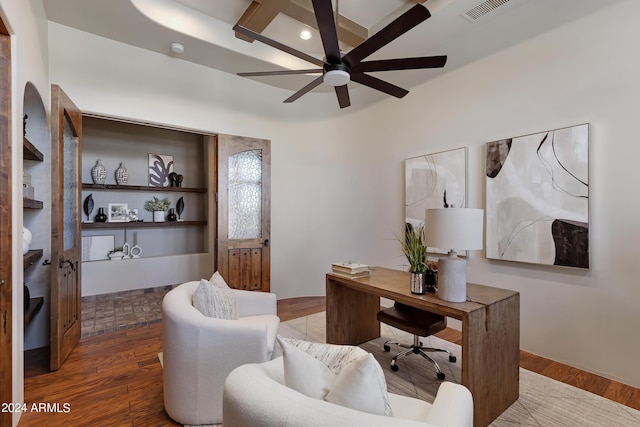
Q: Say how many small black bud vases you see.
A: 2